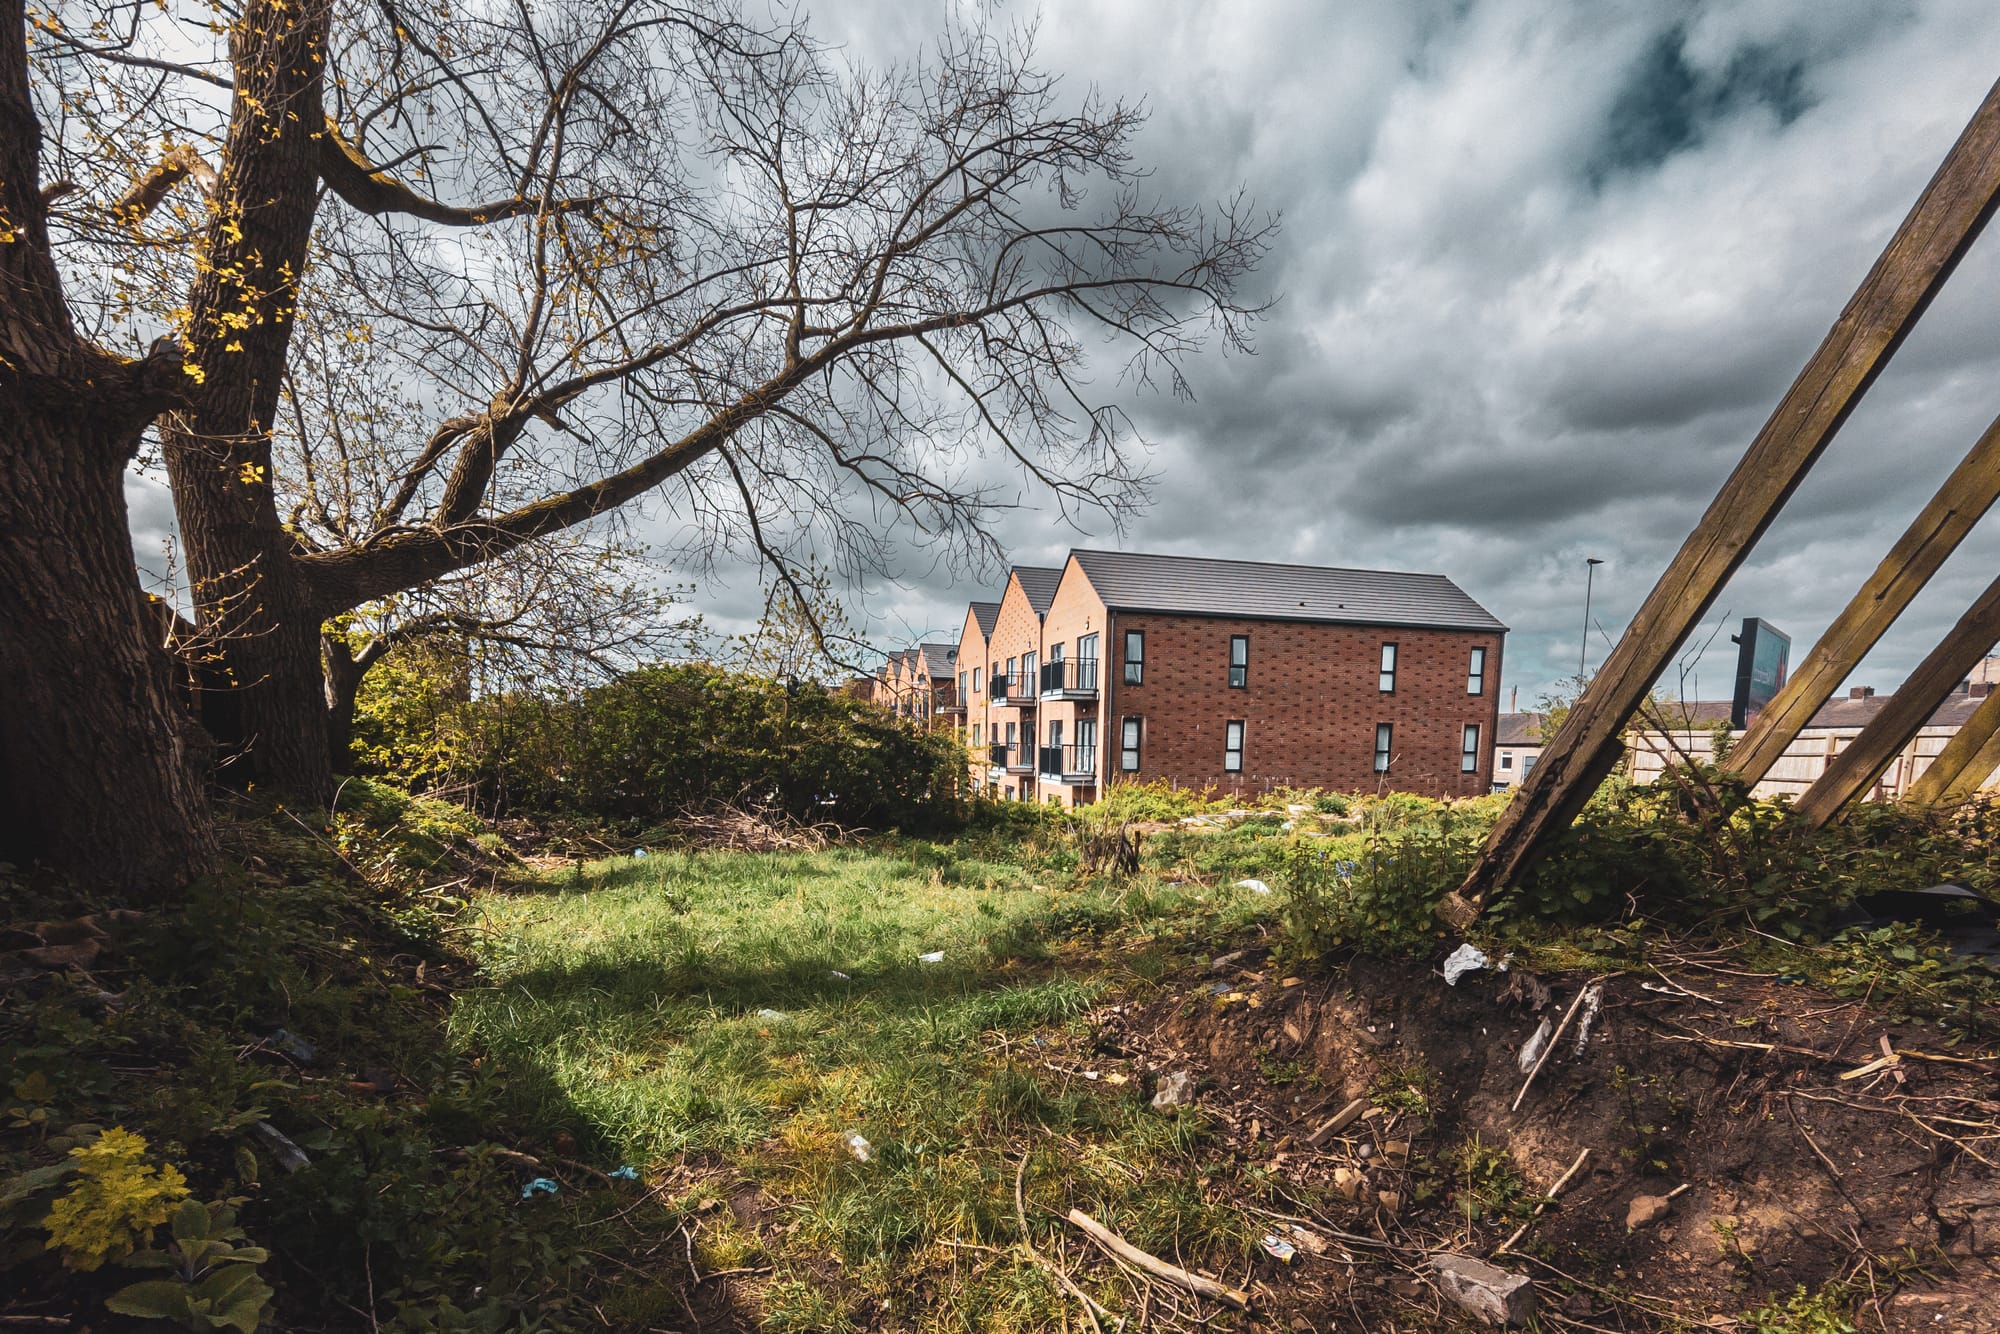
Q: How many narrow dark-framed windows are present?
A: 8